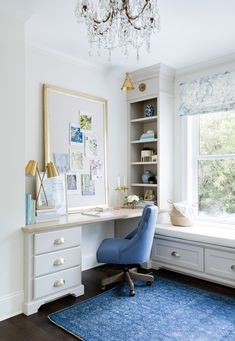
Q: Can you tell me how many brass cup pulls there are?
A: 5